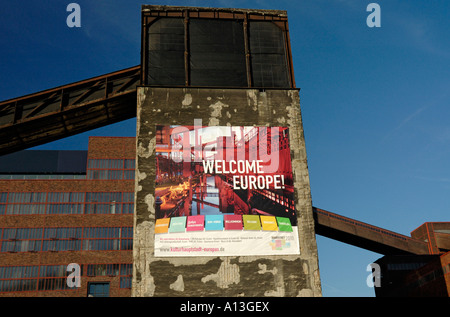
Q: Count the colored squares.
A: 8